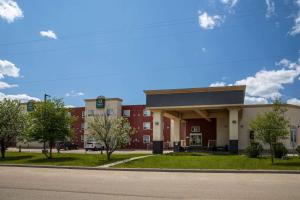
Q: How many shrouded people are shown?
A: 0